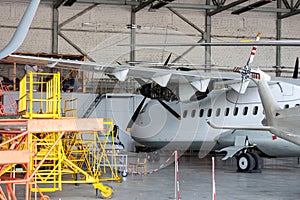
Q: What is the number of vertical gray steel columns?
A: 4